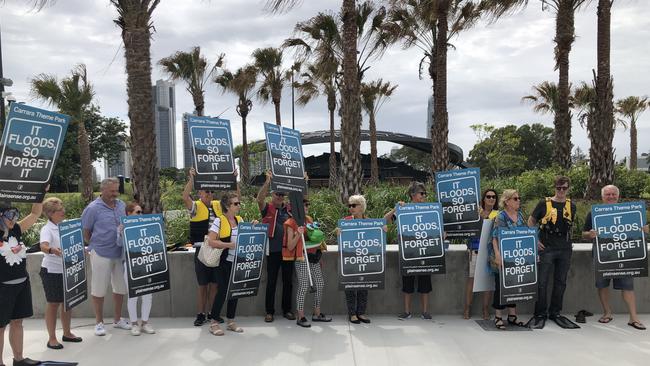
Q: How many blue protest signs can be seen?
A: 11